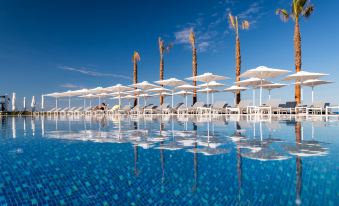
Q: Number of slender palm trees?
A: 5